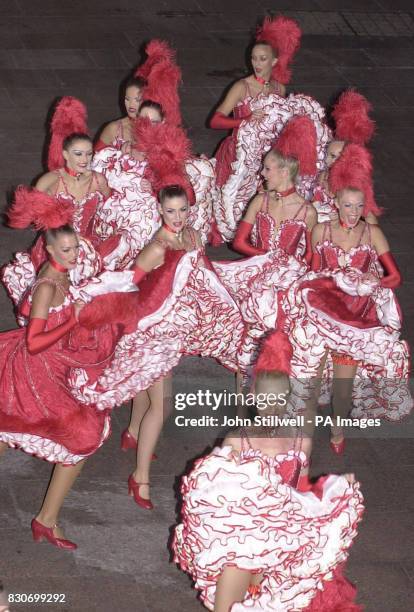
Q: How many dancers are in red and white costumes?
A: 10